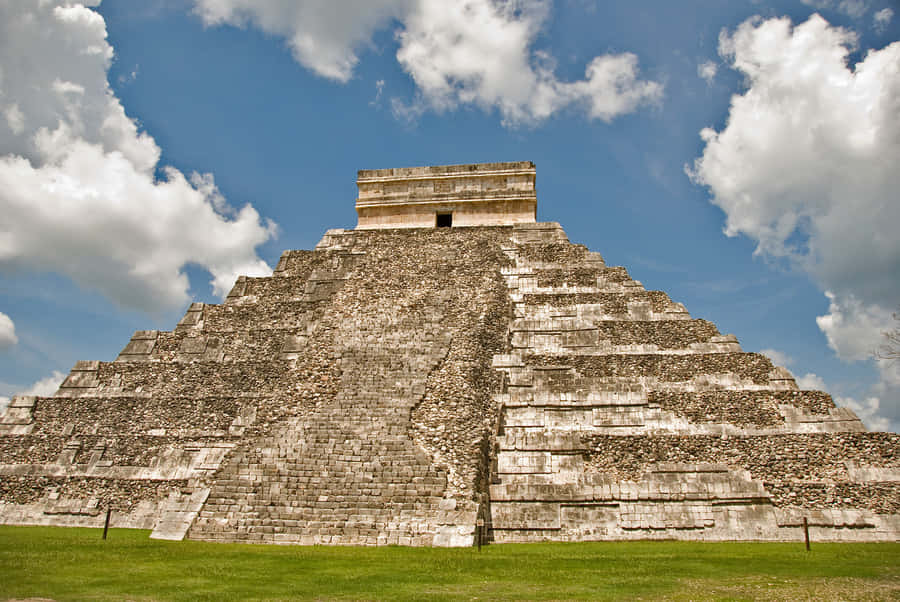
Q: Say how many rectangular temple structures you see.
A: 1